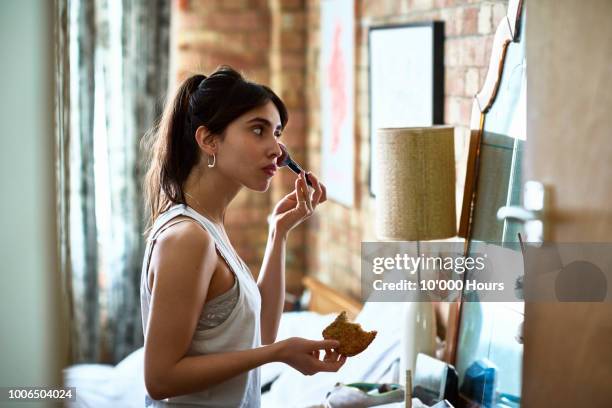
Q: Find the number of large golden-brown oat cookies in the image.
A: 1